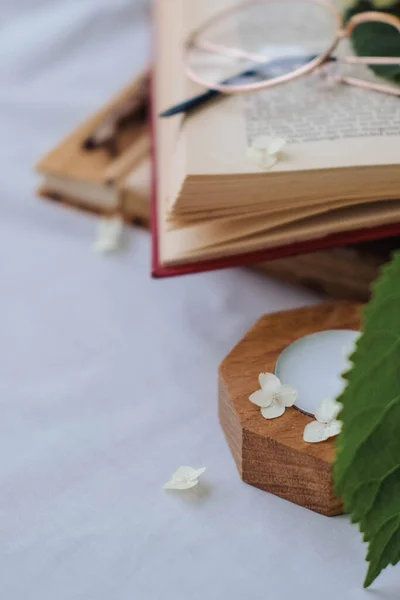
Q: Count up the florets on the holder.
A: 2